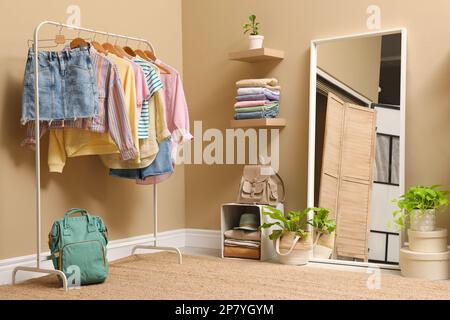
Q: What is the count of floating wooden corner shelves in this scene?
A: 2